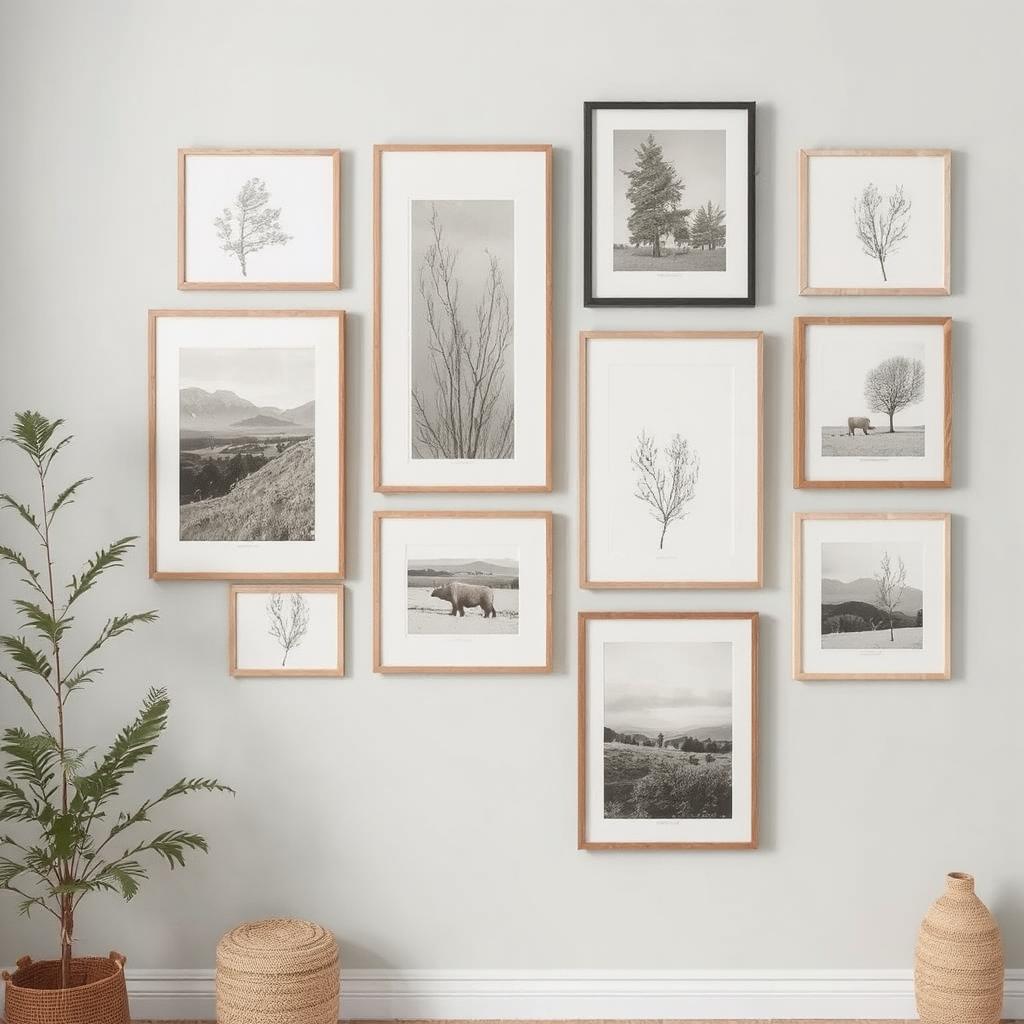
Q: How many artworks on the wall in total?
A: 11